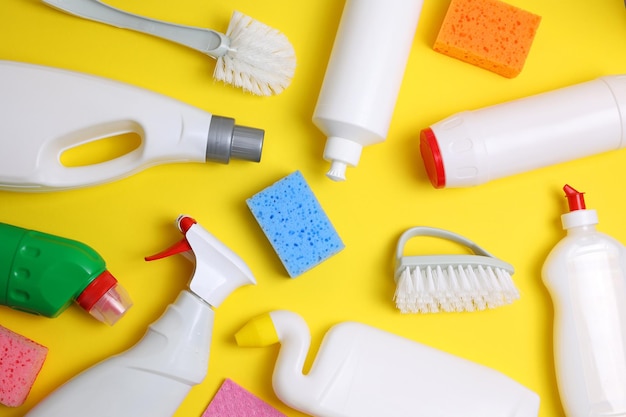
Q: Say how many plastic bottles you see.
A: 7